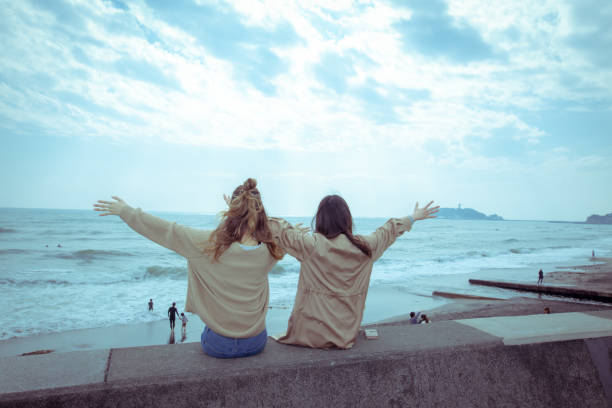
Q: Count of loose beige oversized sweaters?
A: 1